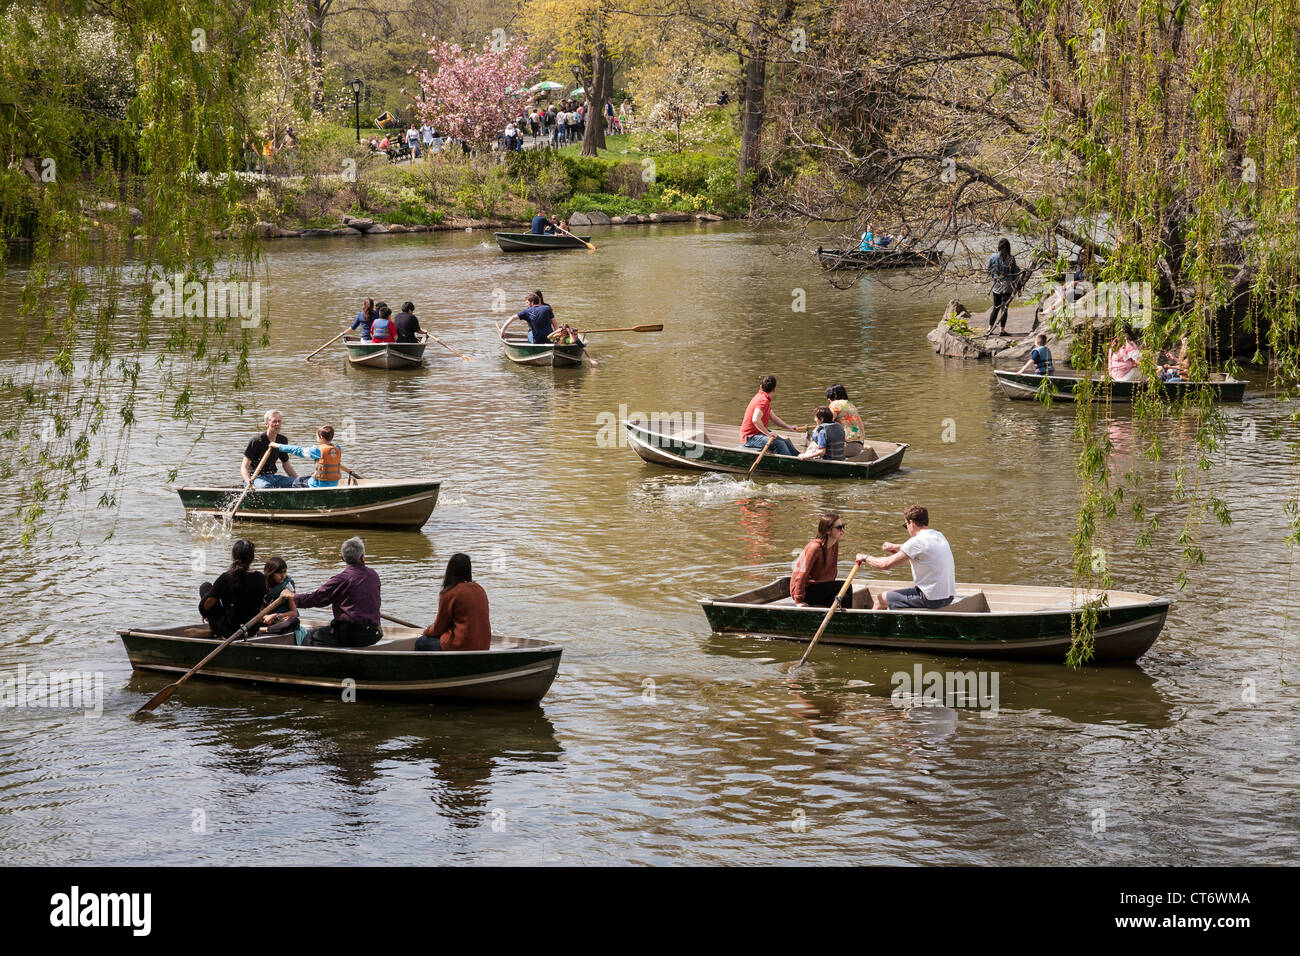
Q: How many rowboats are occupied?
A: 9